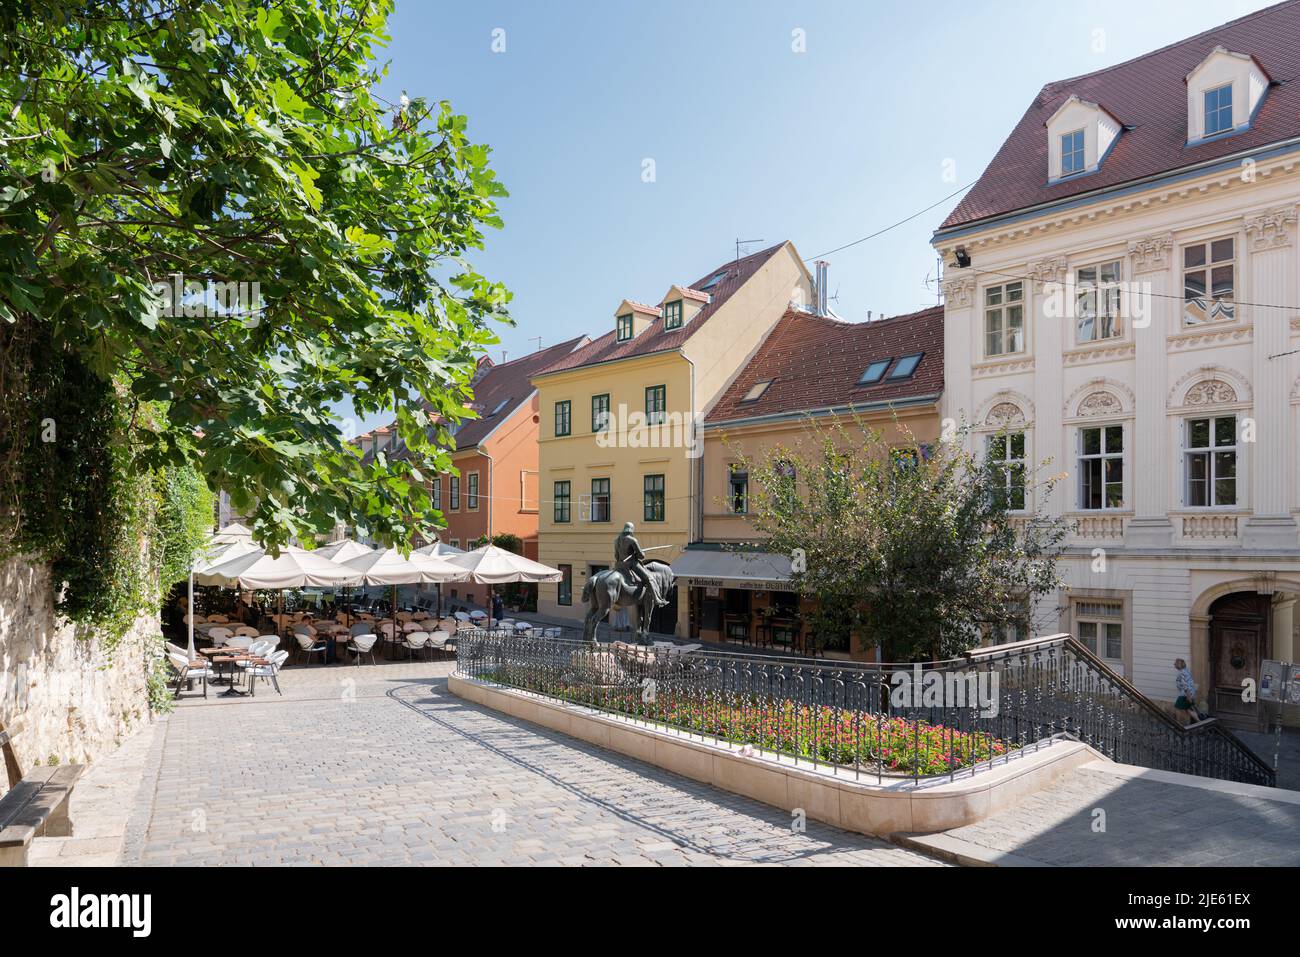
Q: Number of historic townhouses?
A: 4